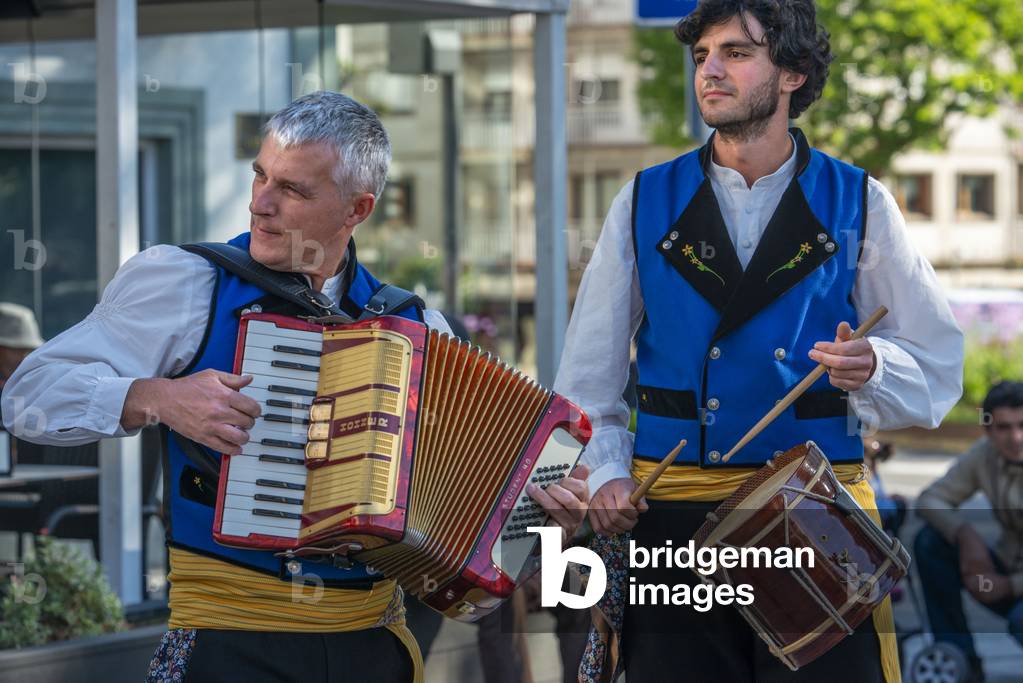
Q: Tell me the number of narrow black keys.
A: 10